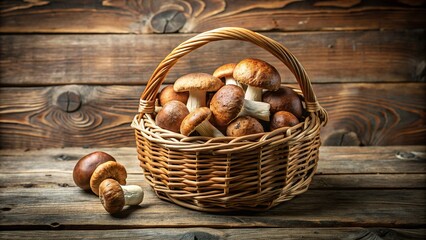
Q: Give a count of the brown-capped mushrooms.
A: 13